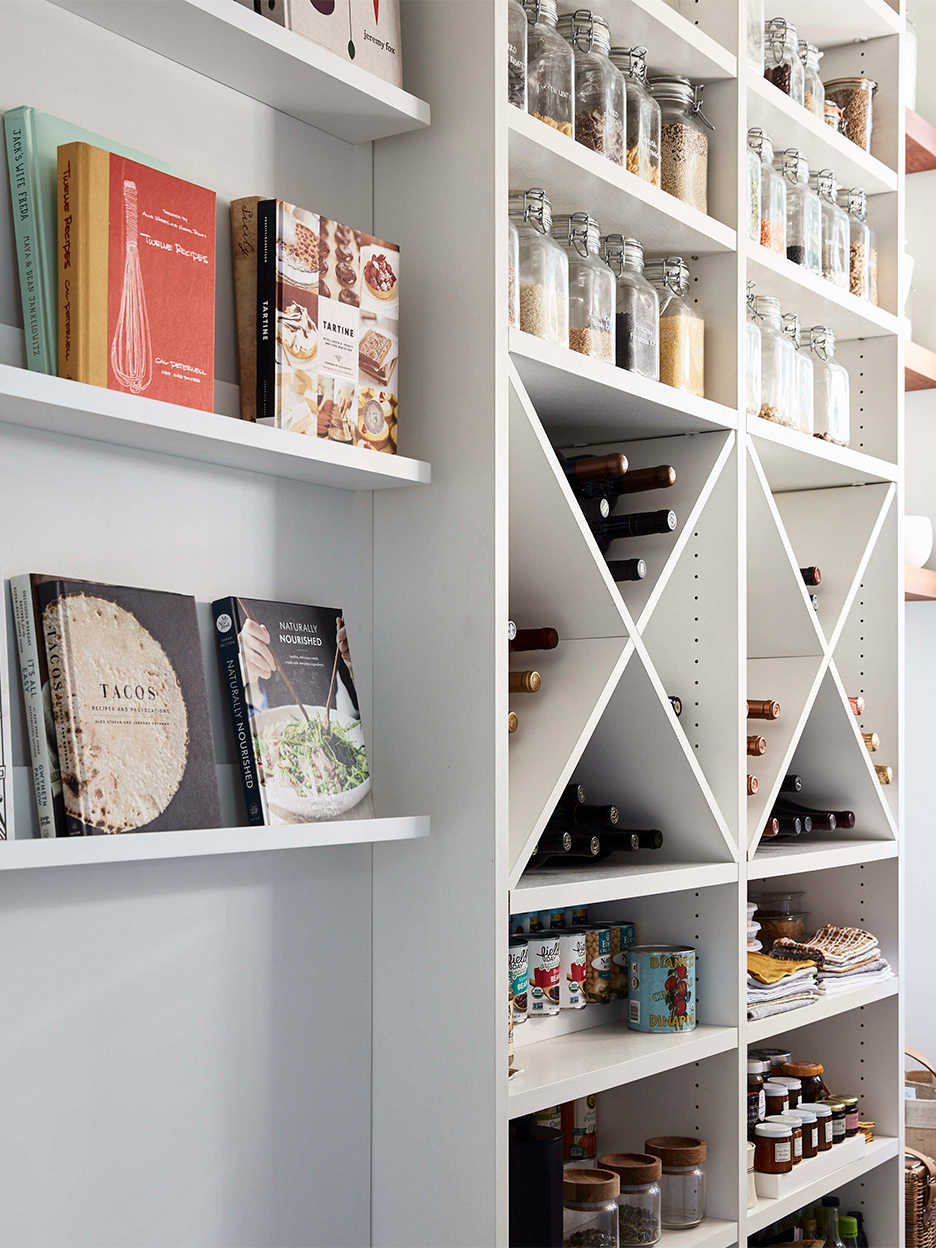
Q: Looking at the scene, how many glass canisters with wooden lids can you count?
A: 3